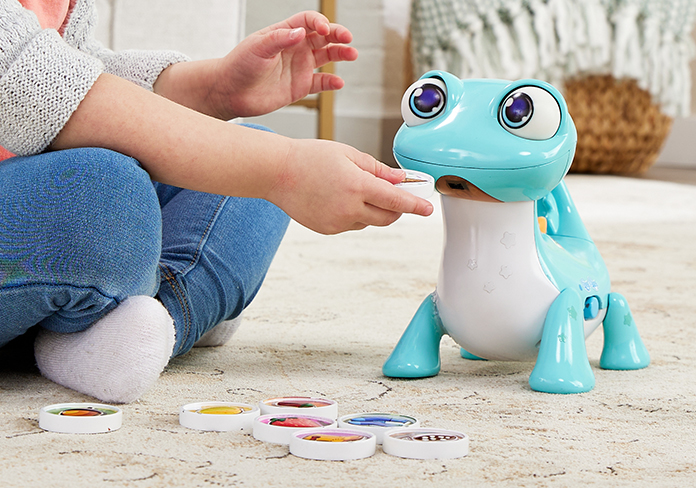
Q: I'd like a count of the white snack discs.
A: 8